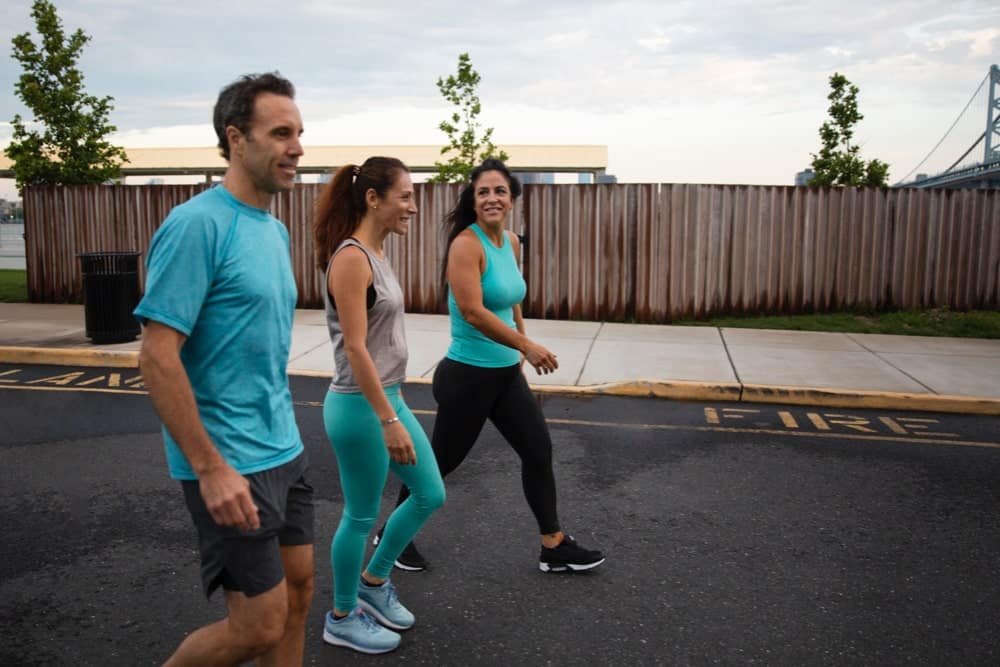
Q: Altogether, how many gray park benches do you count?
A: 0